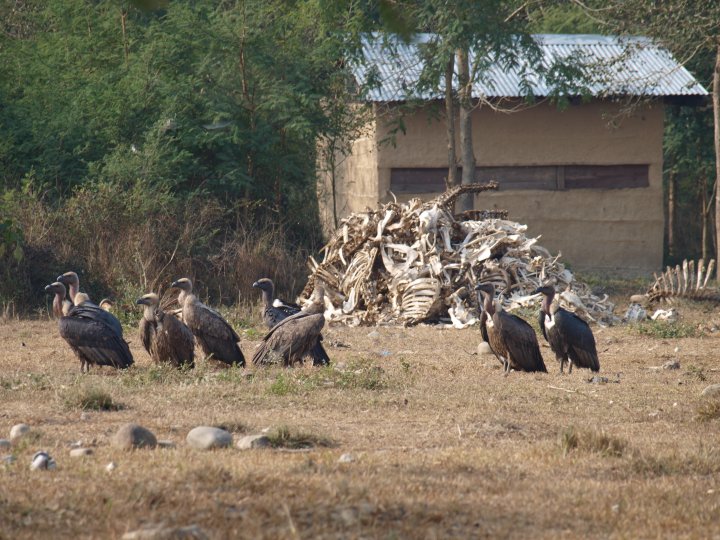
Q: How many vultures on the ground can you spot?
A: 8